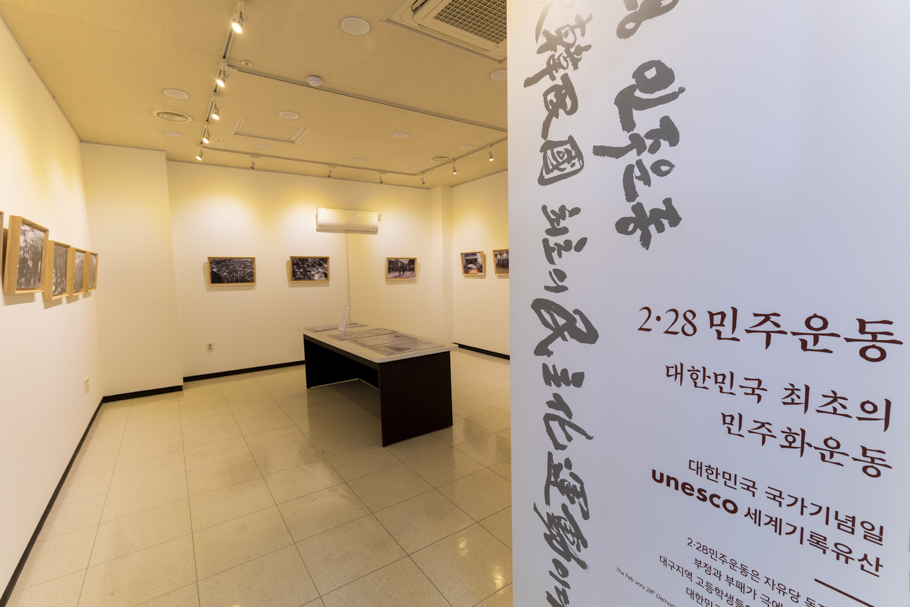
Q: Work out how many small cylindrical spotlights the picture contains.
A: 11